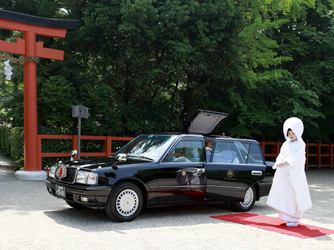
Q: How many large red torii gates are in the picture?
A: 1